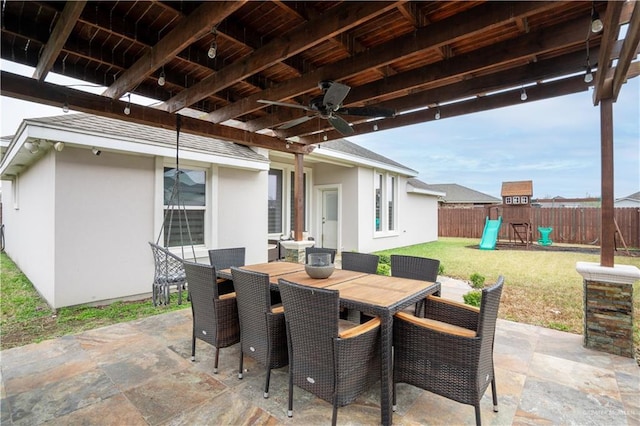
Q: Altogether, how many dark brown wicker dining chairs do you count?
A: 8